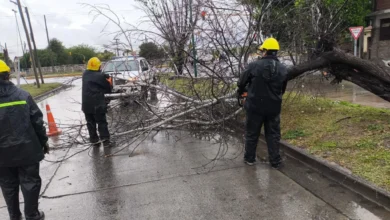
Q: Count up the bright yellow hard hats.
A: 3